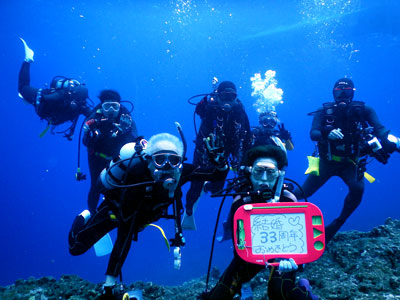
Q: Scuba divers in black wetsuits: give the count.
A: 7